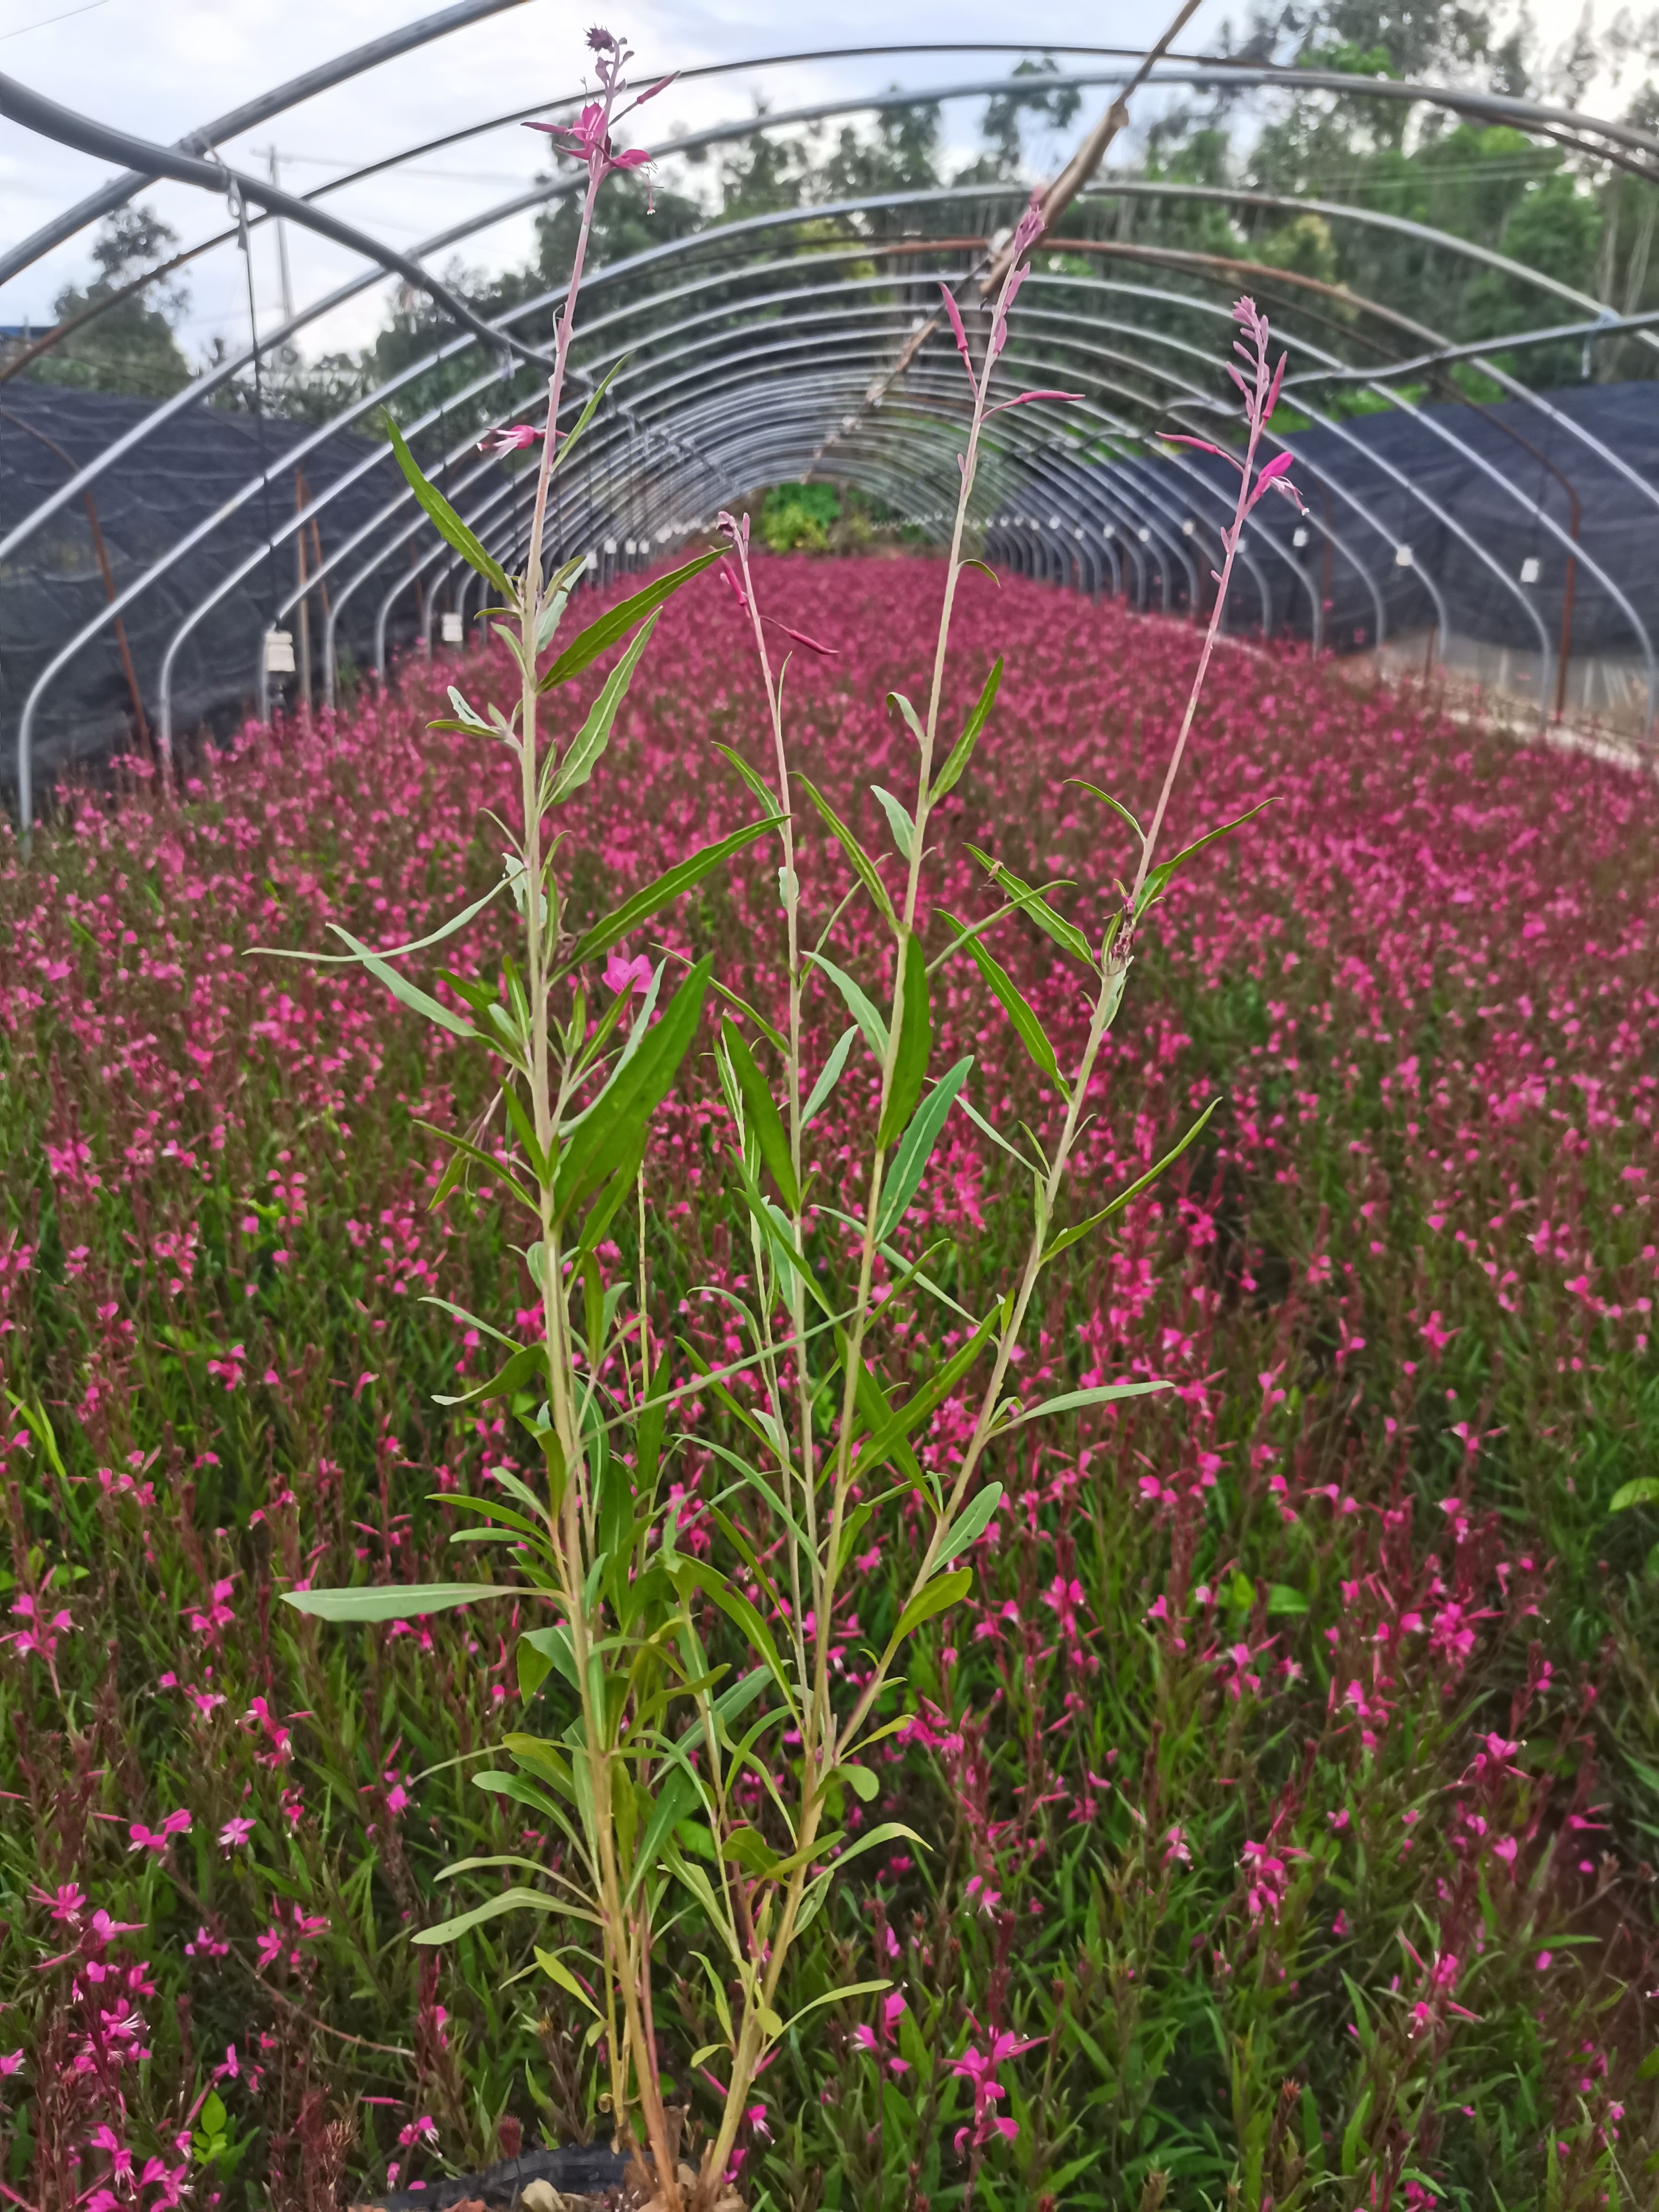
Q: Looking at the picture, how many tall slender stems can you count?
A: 4